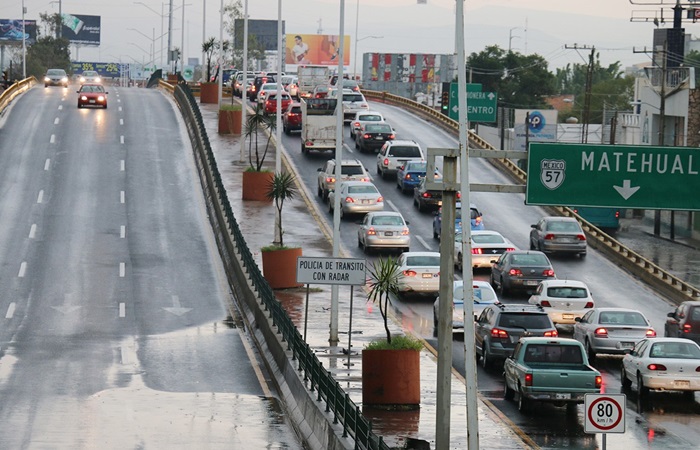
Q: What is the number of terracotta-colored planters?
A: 6